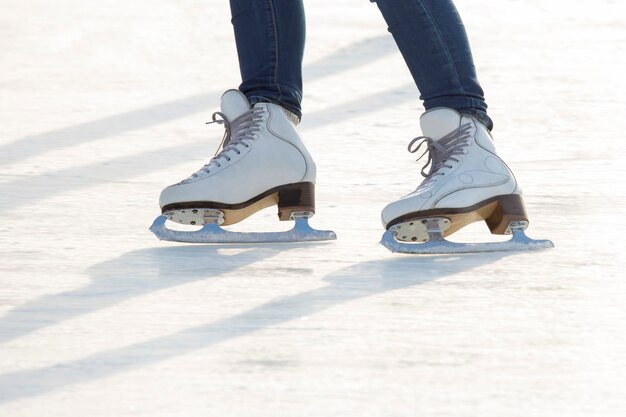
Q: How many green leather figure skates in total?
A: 0